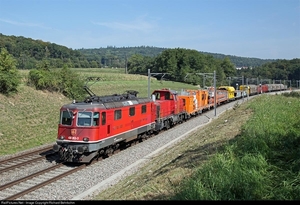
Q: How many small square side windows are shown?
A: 3